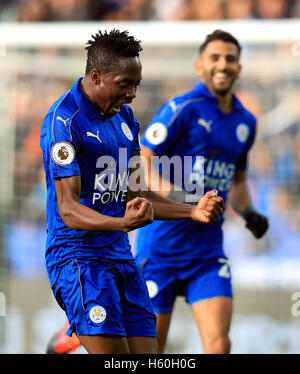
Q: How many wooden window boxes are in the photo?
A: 0